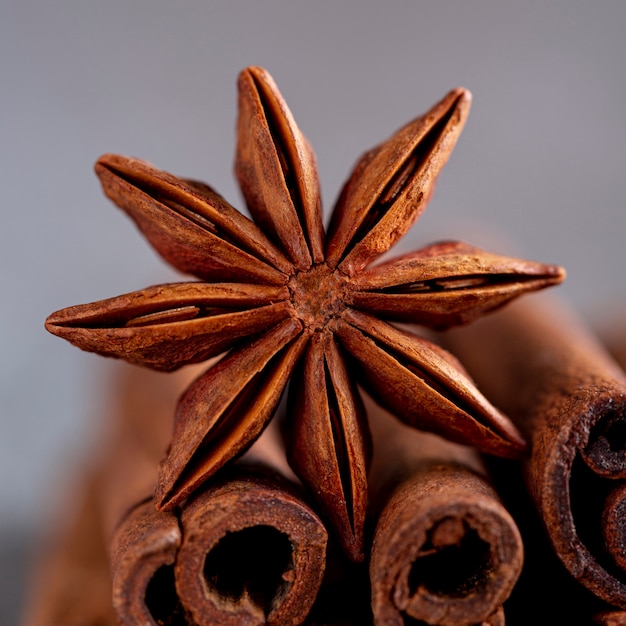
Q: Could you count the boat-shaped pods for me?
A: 8